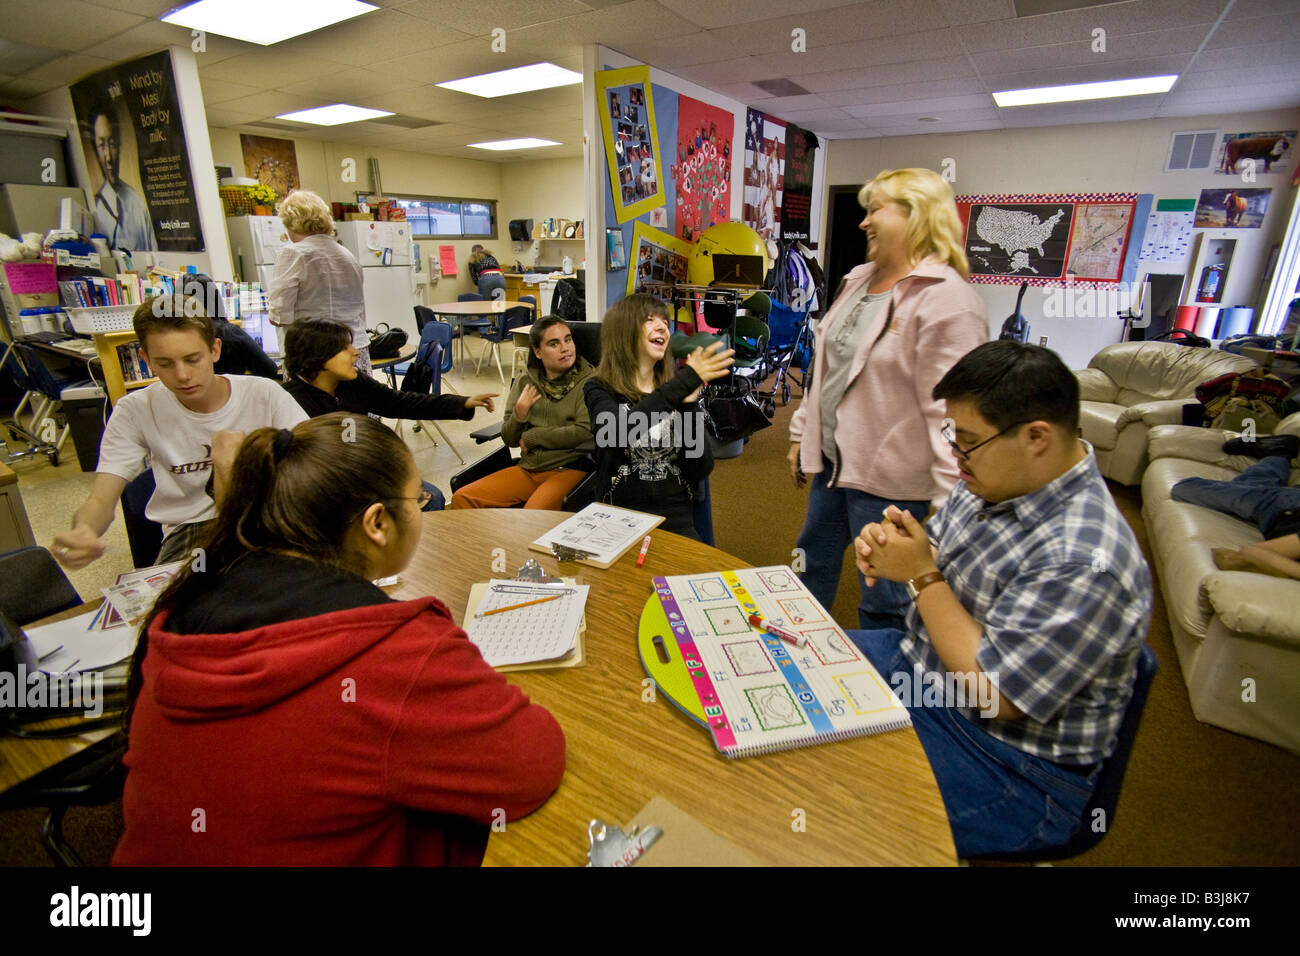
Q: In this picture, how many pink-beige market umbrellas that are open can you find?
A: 0